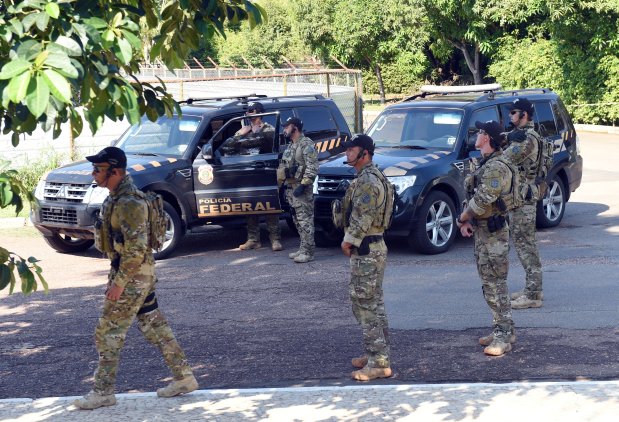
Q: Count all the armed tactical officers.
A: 6